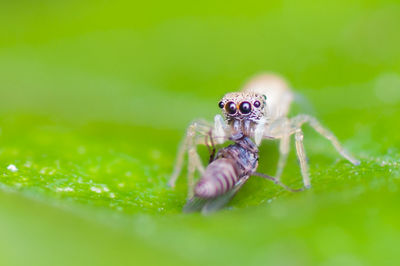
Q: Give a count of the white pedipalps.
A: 2